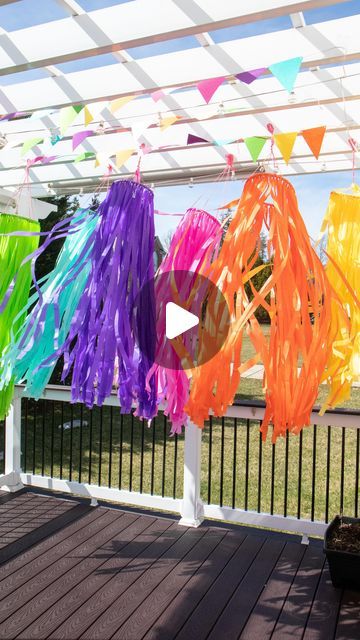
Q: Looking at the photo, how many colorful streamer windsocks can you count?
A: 6